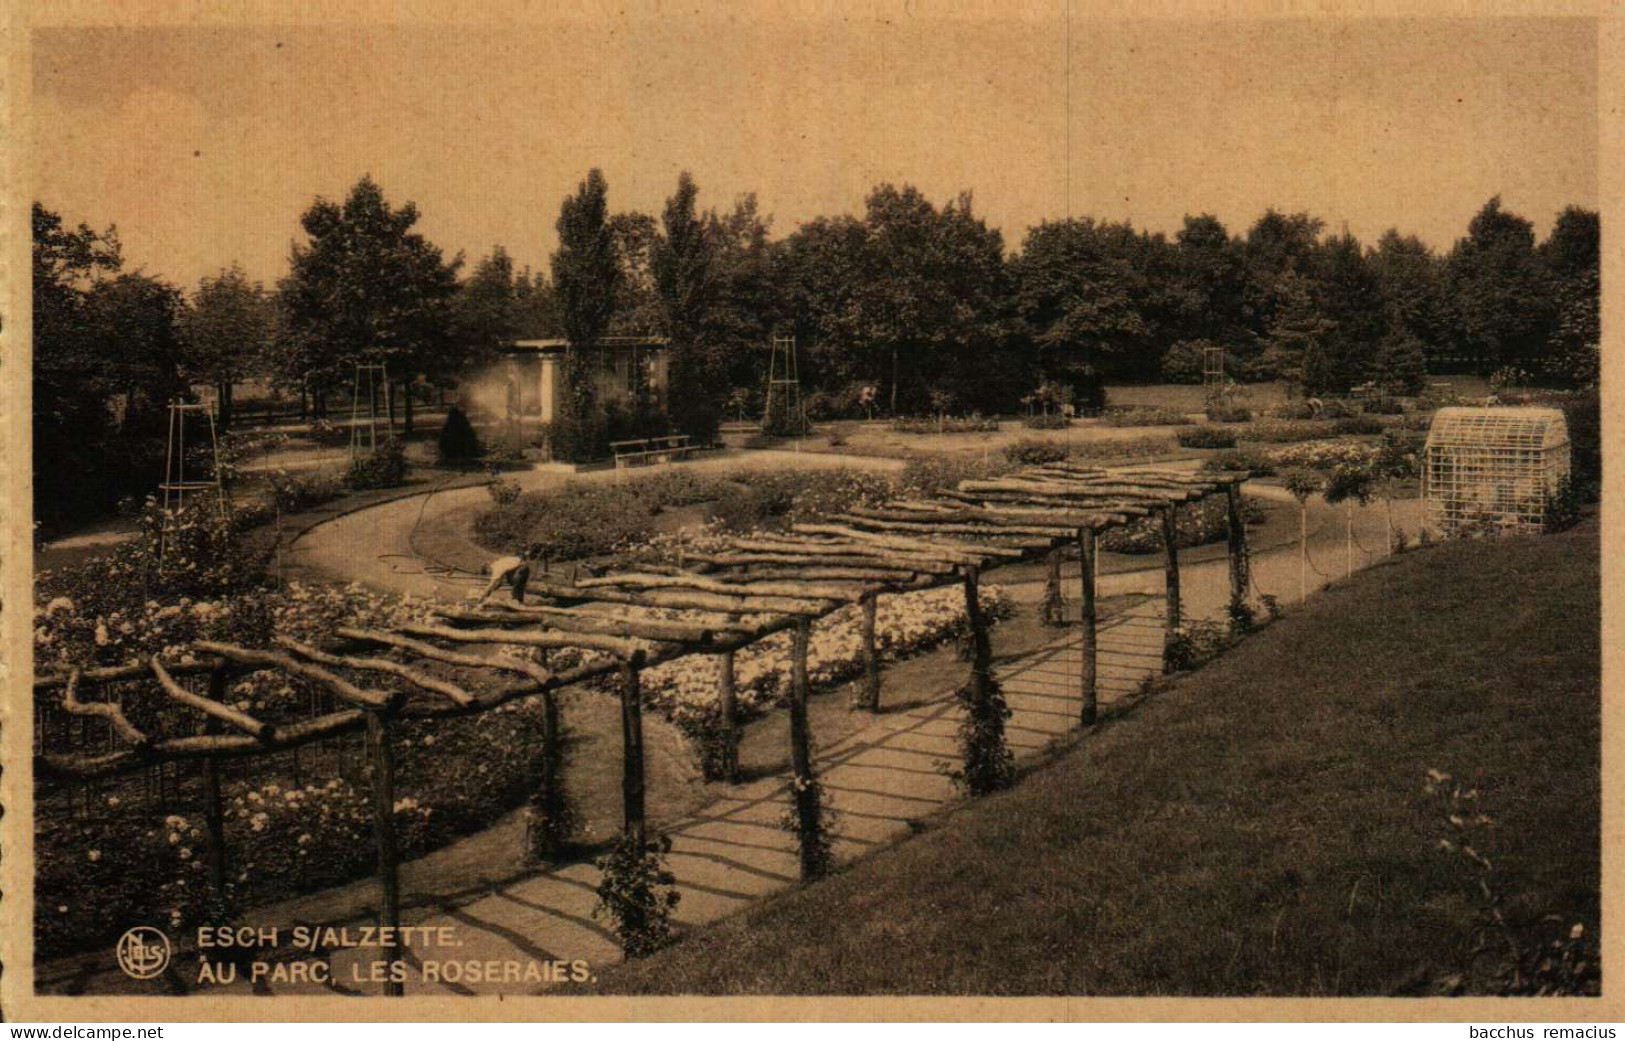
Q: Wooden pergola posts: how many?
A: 12